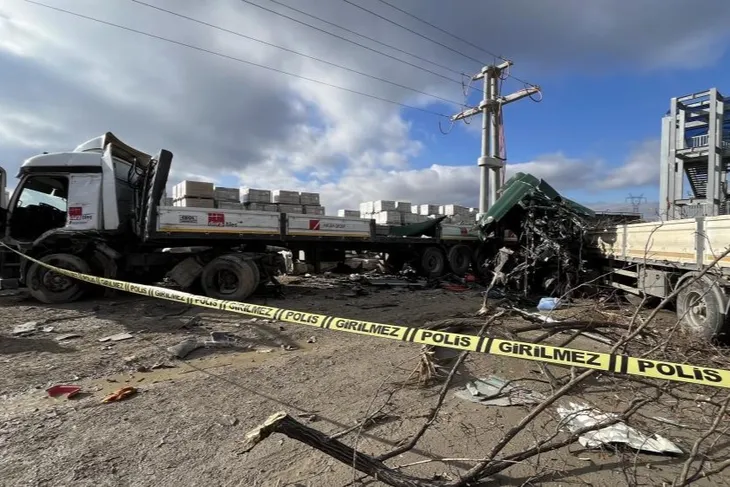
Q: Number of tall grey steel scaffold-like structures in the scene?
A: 1